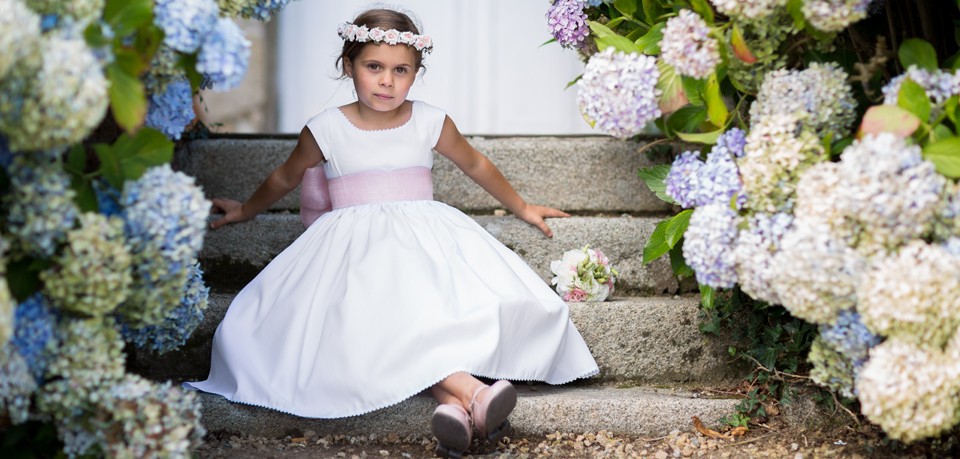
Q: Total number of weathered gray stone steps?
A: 4